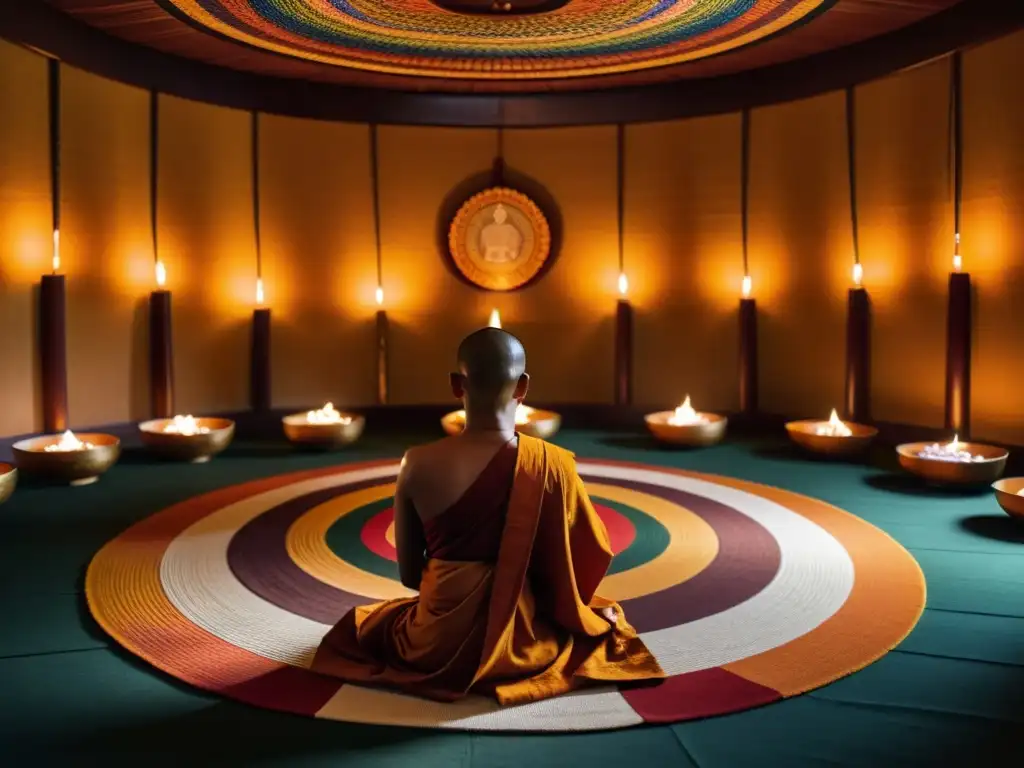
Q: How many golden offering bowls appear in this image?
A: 9